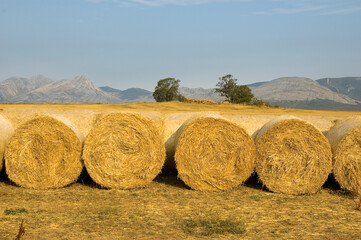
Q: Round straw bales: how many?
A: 6